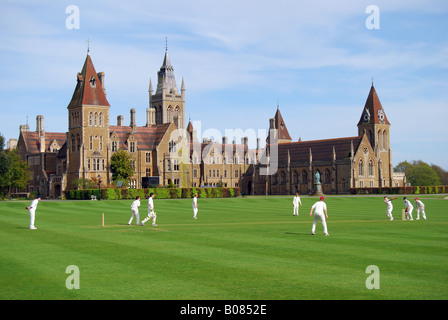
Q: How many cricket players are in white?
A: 9